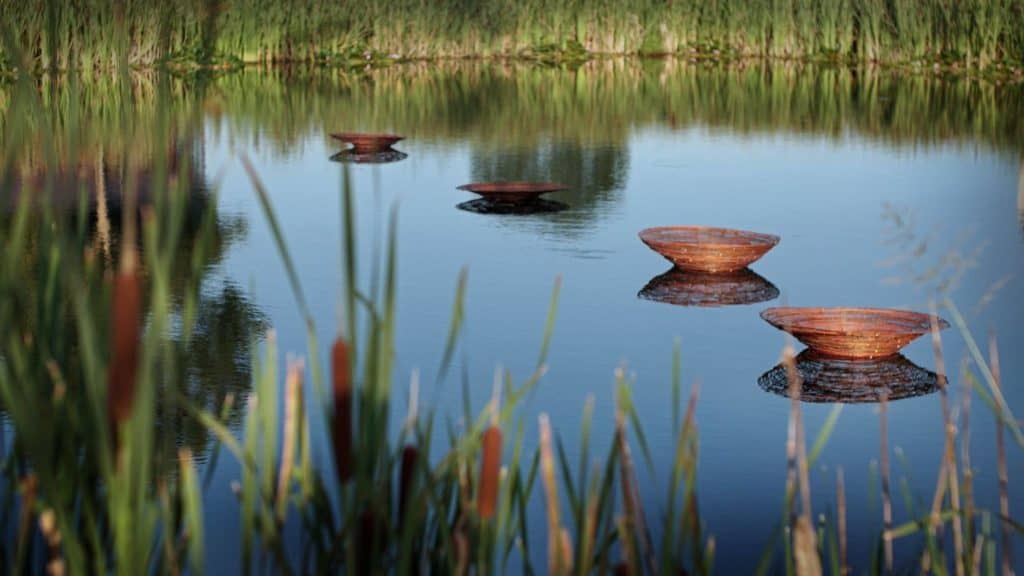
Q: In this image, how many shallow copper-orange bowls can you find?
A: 4